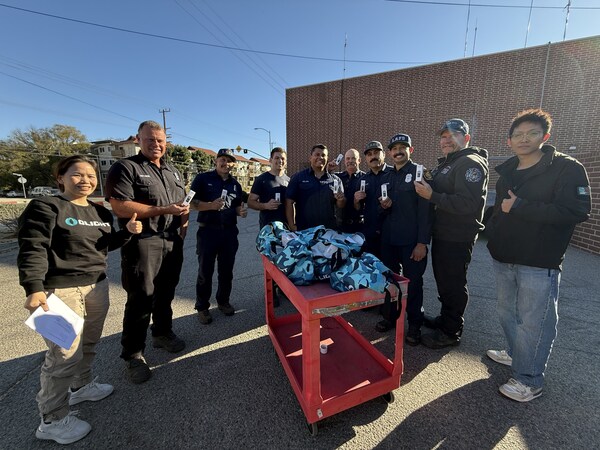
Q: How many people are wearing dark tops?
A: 10